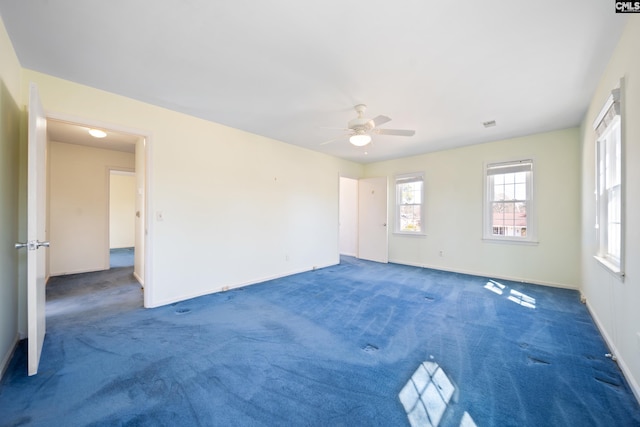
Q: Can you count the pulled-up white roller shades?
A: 3